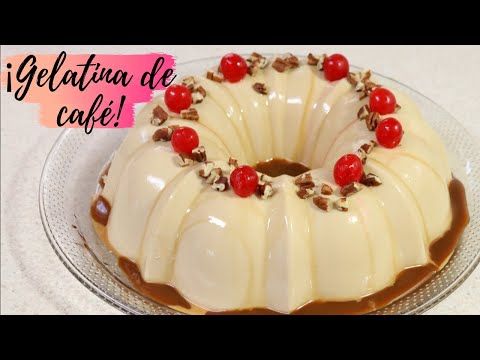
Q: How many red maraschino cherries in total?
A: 8